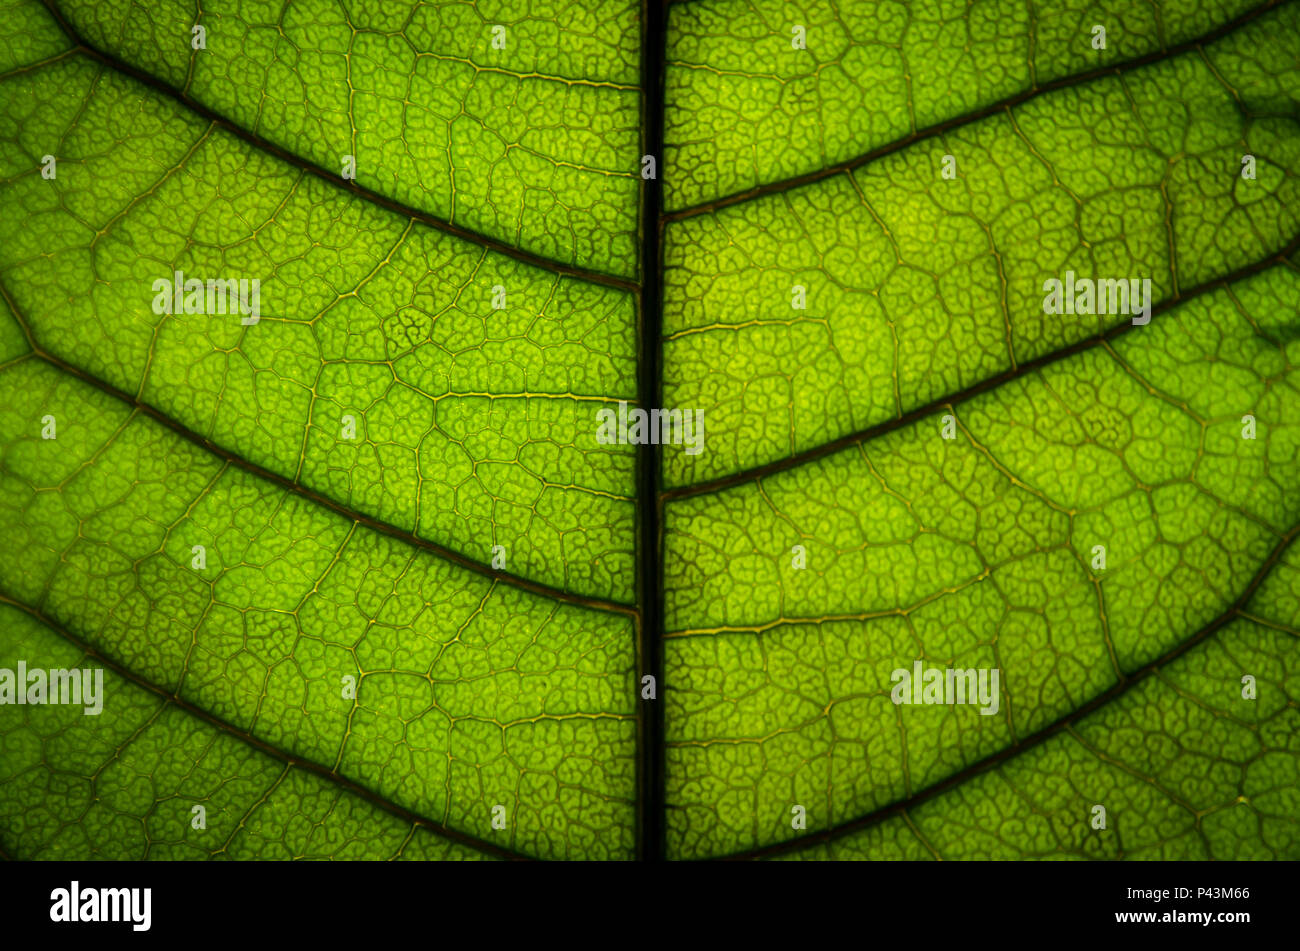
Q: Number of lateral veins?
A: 6